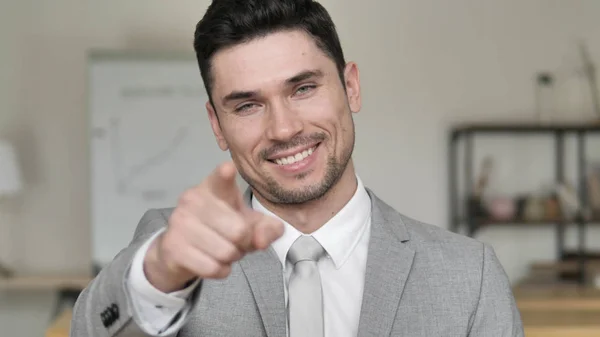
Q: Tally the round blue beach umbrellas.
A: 0